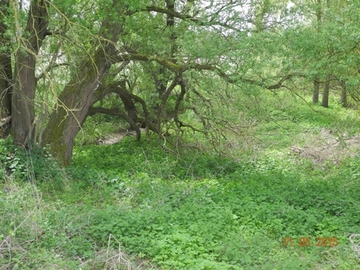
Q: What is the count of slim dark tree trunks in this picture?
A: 3